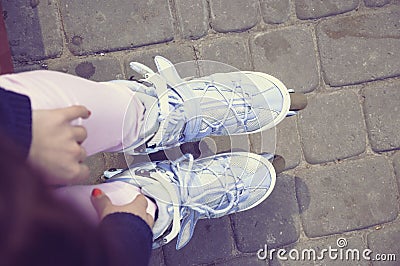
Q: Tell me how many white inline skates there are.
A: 2